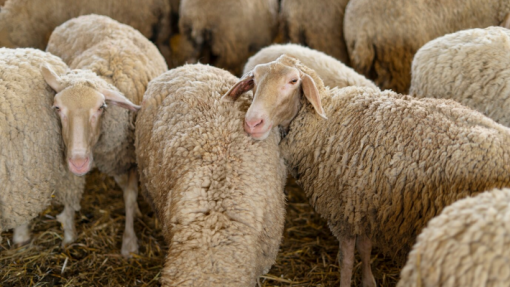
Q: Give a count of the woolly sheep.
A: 11